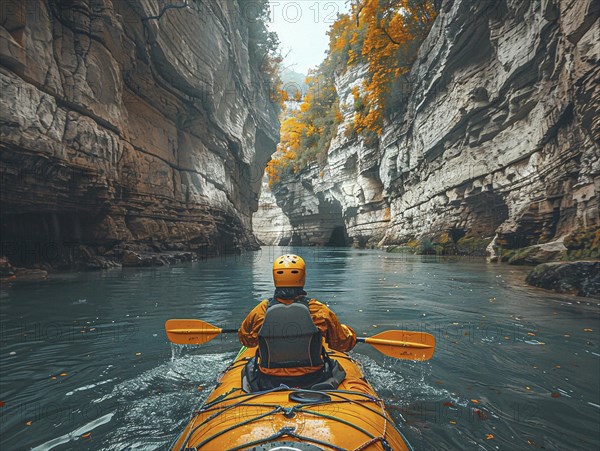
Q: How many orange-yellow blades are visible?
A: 2